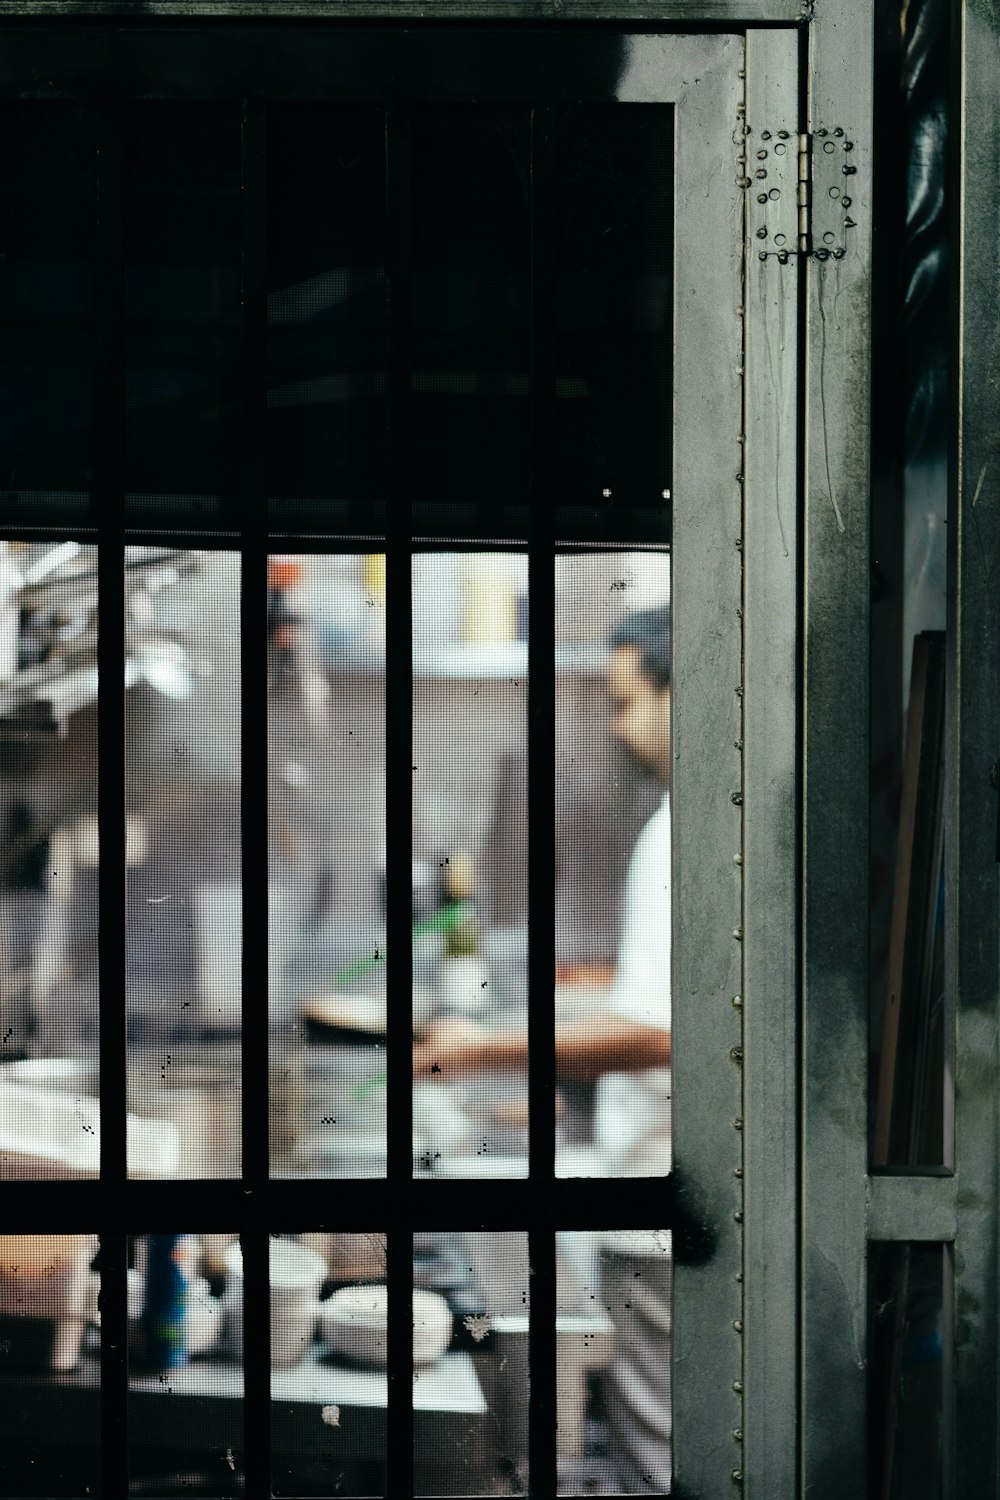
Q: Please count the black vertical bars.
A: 4